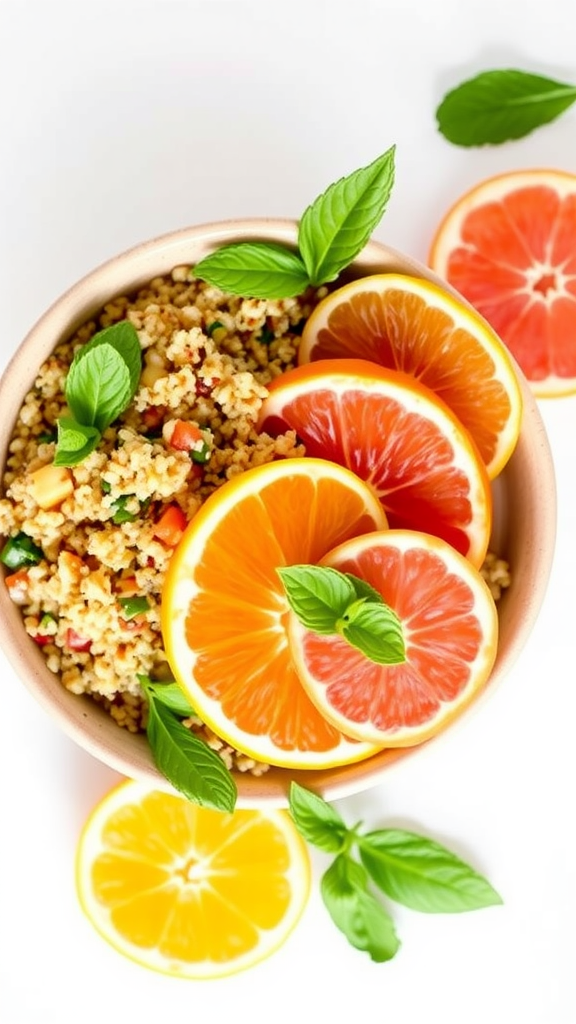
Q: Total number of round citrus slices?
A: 6